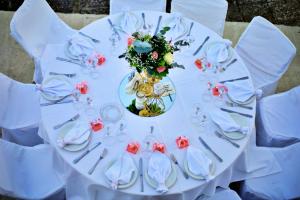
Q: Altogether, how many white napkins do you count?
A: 11